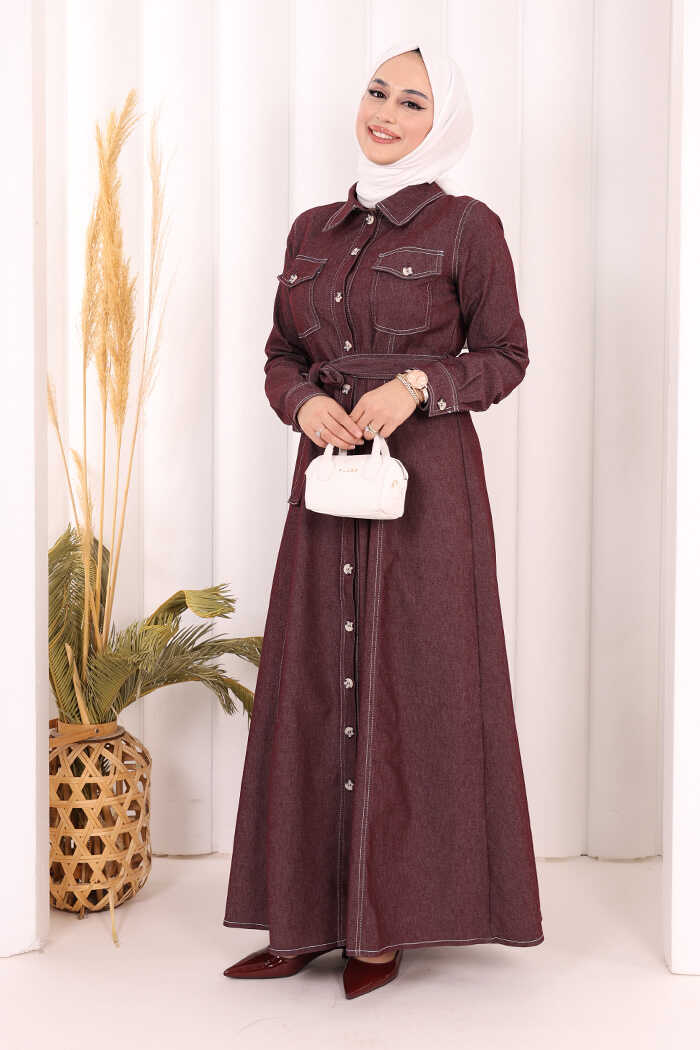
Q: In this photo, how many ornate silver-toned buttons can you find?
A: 13